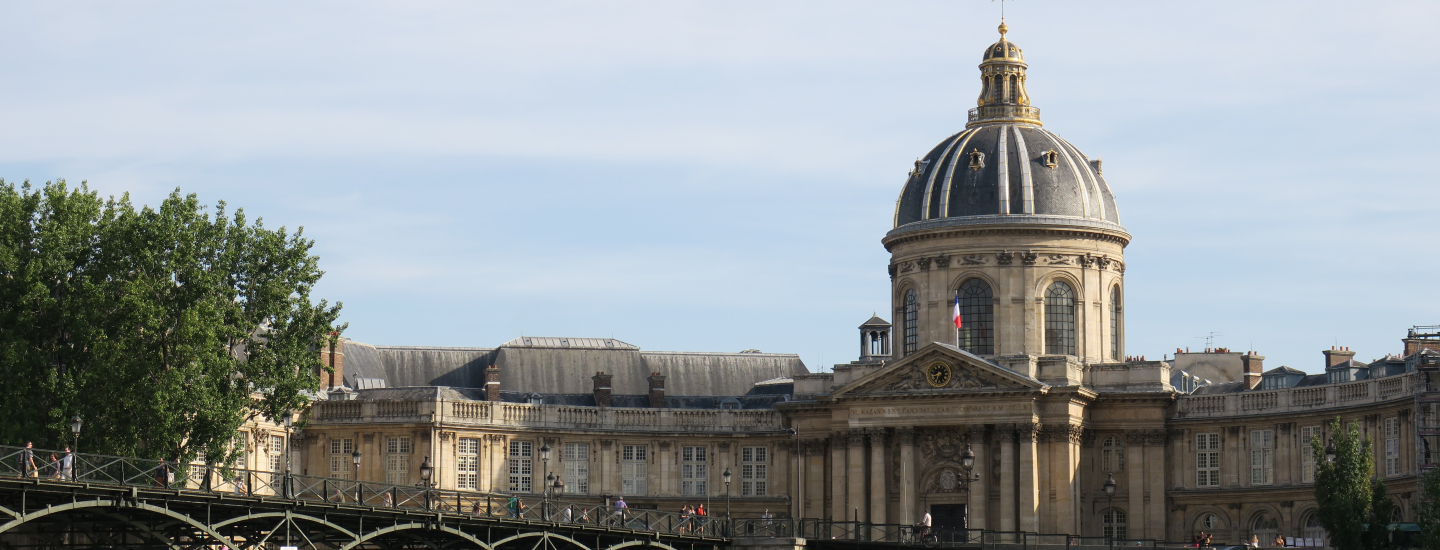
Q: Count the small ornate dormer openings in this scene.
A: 4